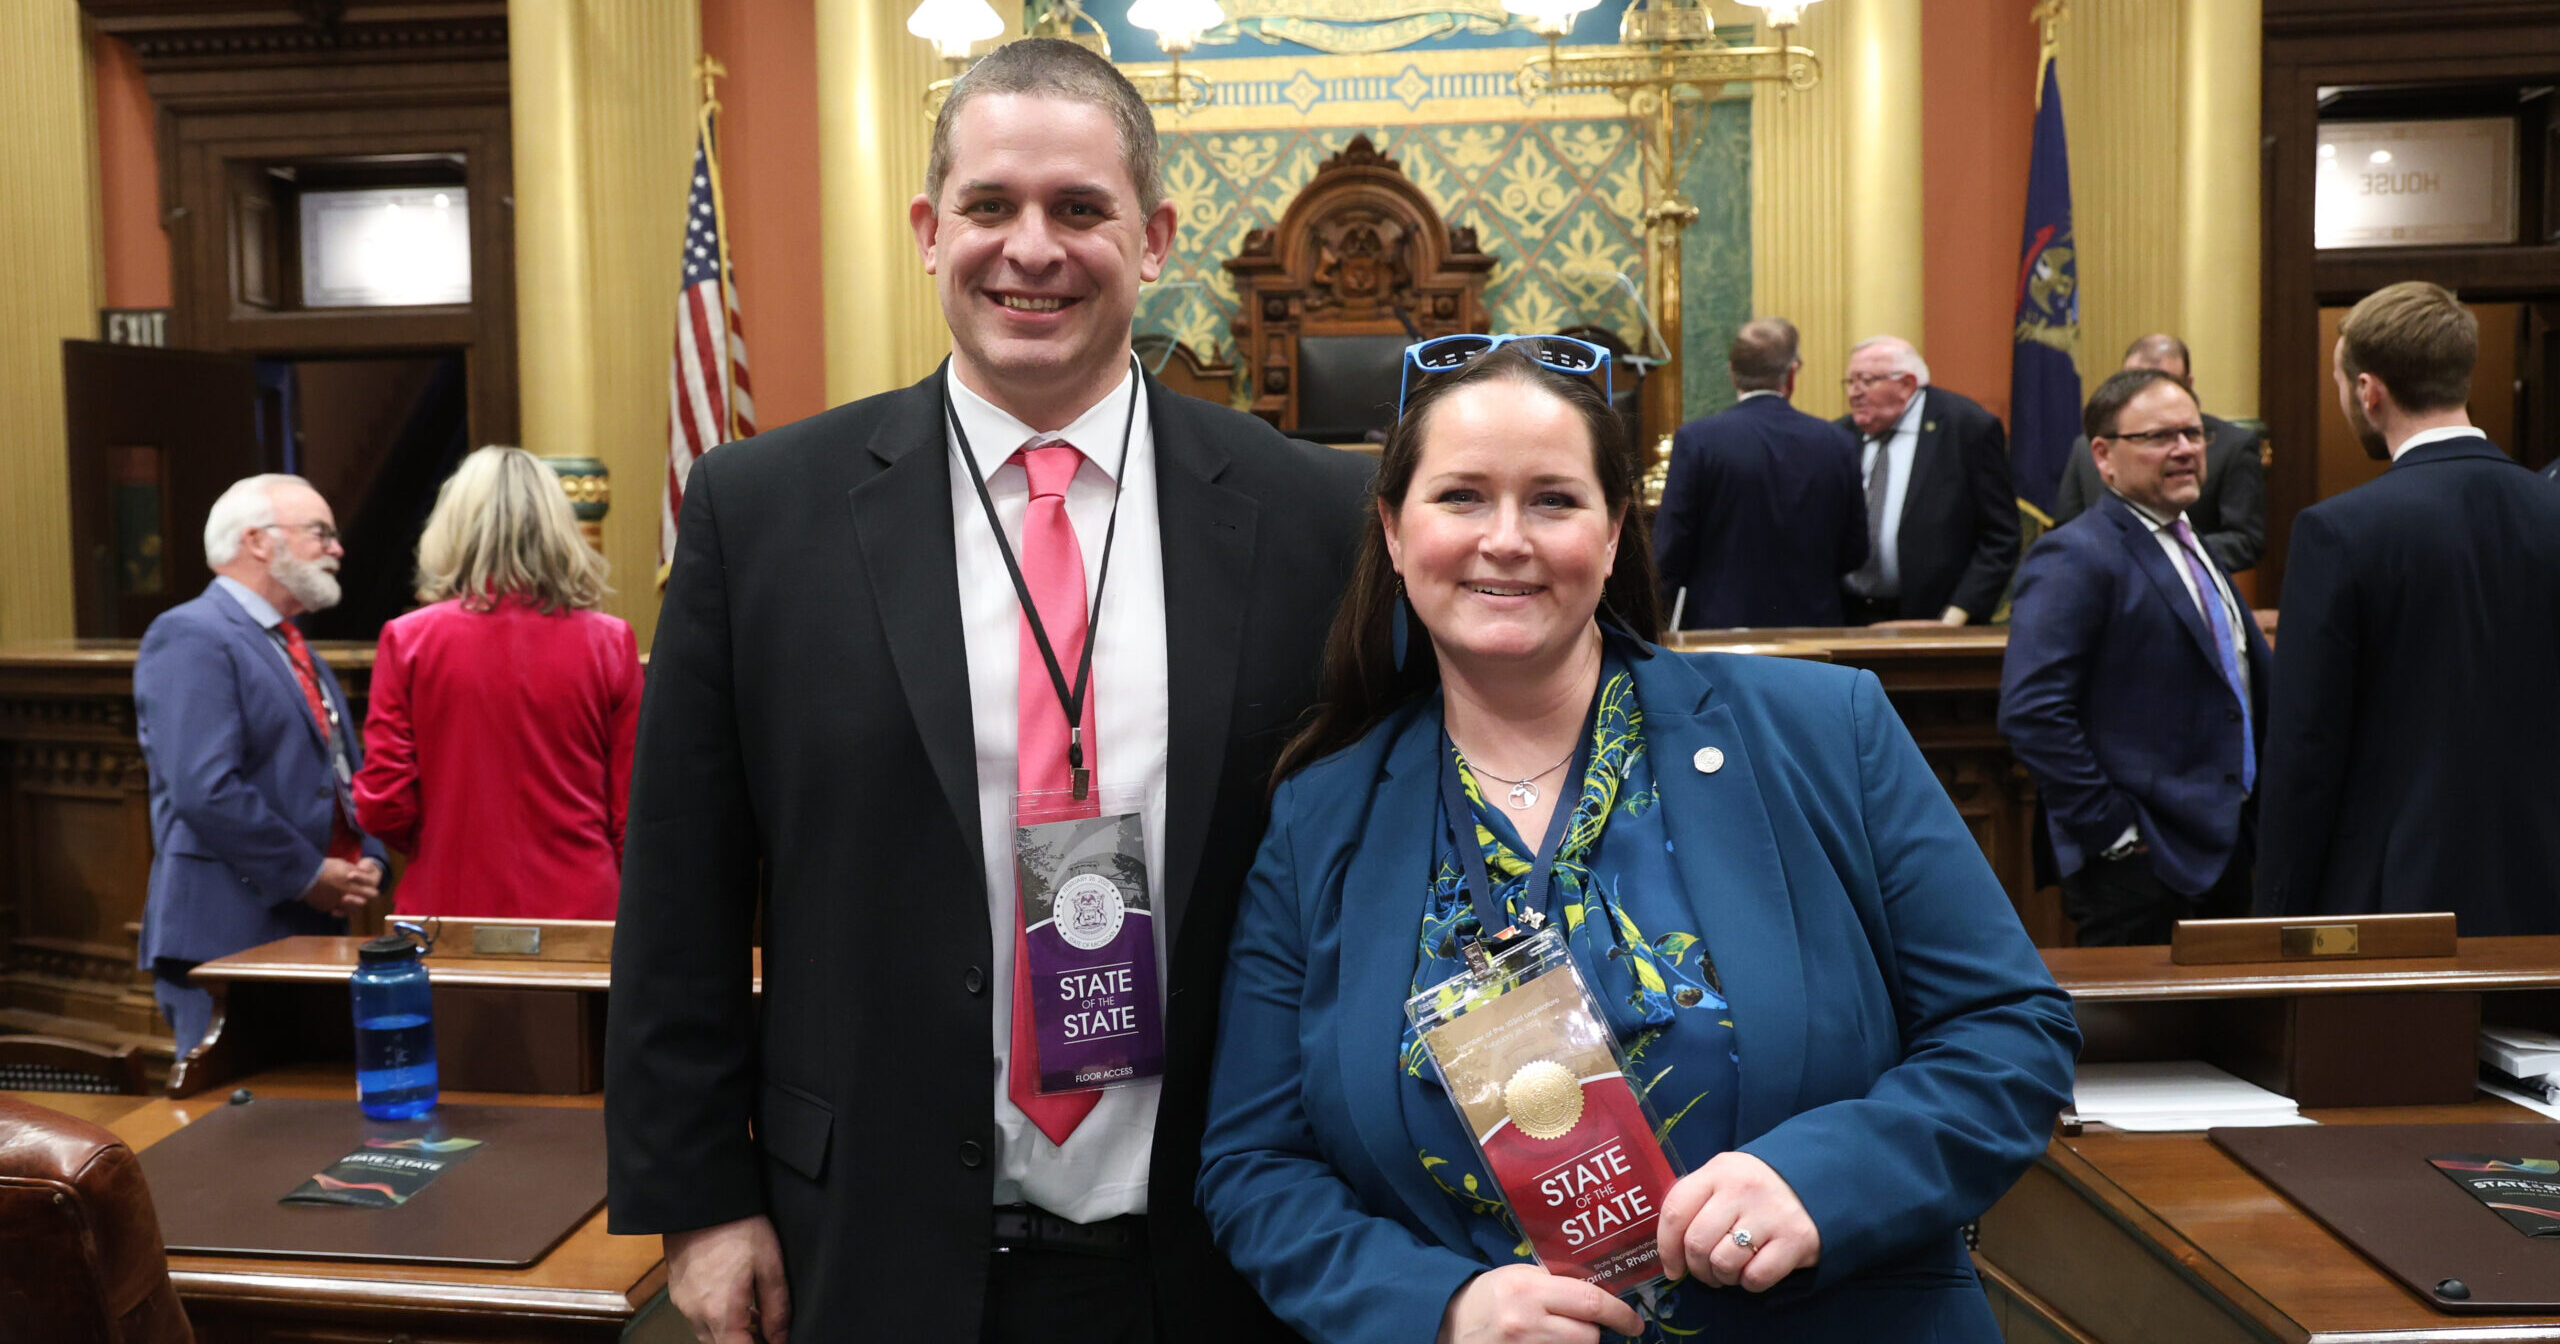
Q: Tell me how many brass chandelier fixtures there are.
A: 2